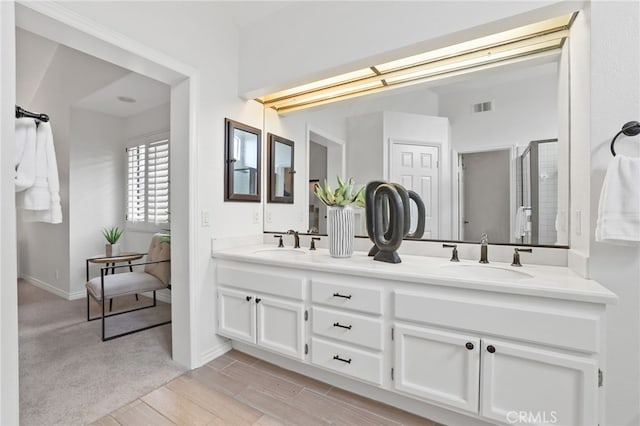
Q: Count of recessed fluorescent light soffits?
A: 1